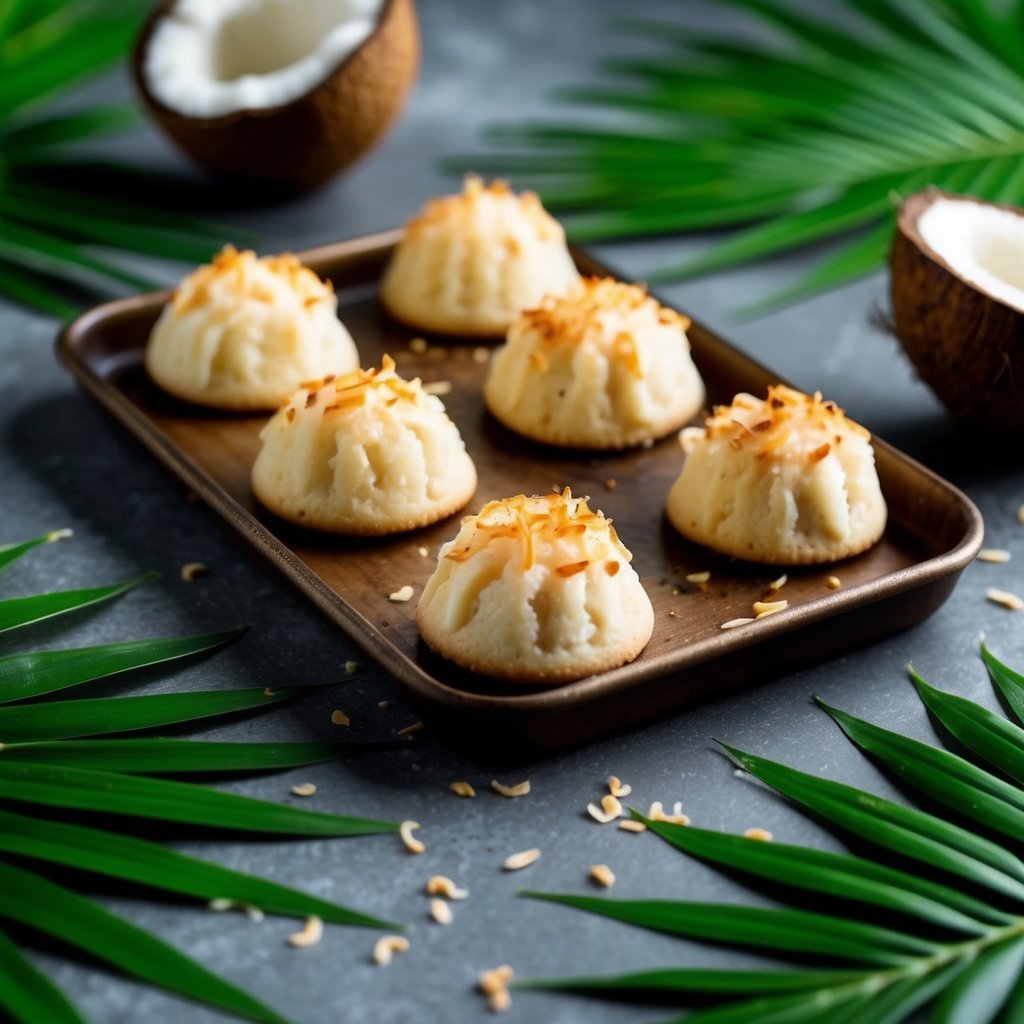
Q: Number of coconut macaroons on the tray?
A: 6